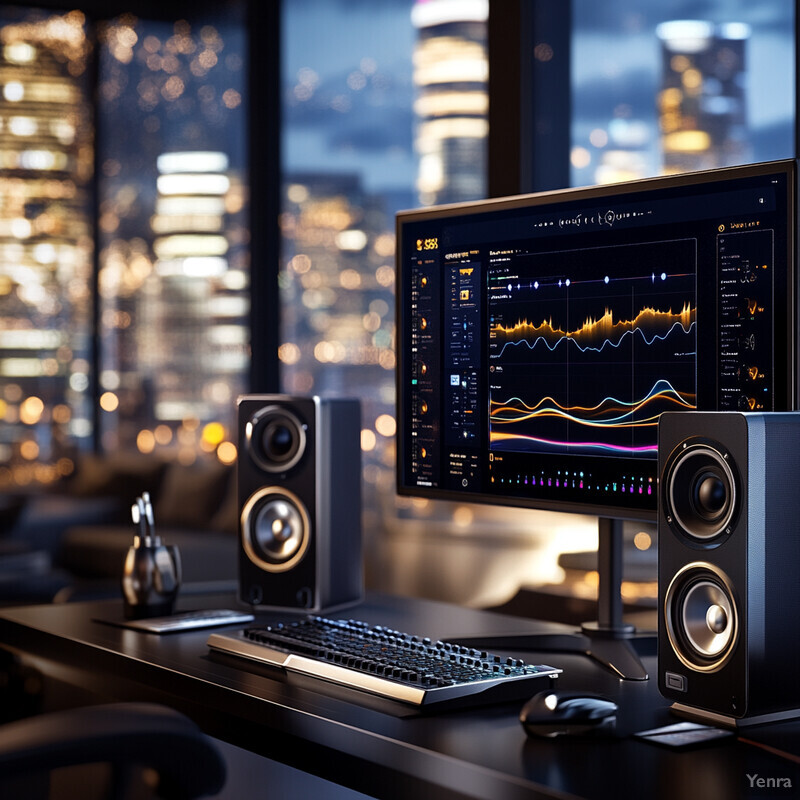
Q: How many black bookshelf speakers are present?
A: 2